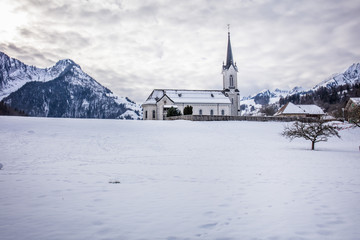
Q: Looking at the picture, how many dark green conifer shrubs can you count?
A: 2